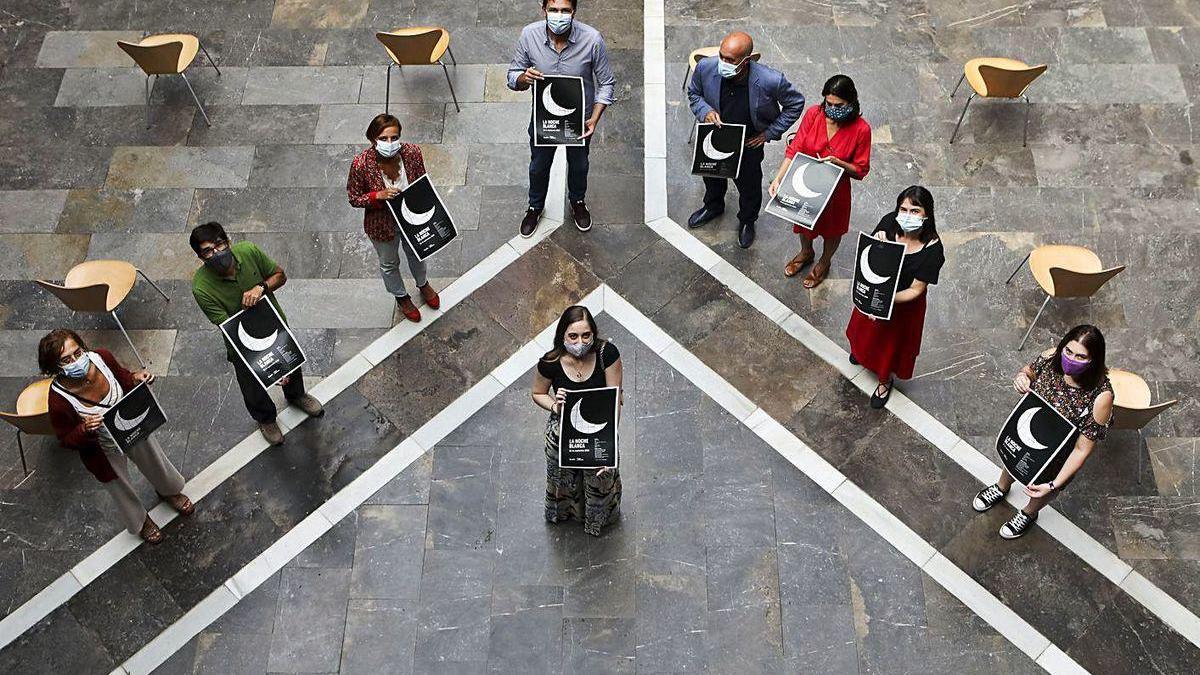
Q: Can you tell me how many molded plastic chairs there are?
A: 8